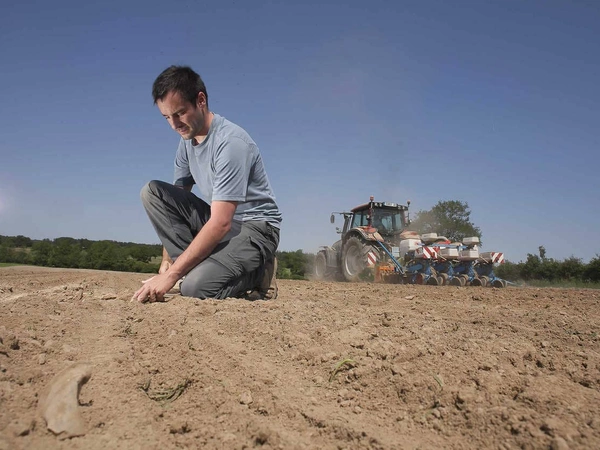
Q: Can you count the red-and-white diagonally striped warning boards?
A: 3